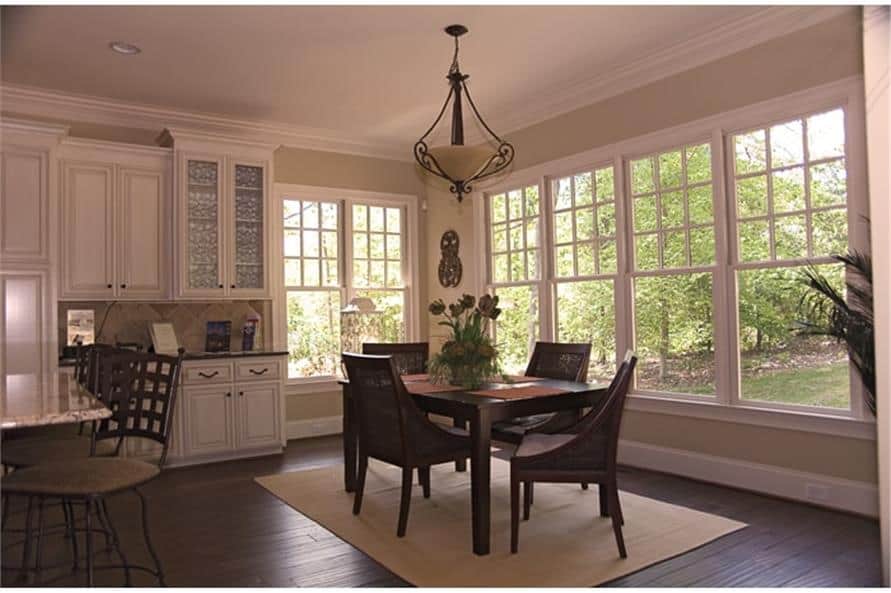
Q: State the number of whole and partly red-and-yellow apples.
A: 0